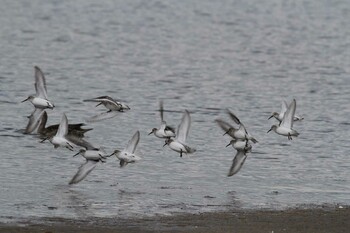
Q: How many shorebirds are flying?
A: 11